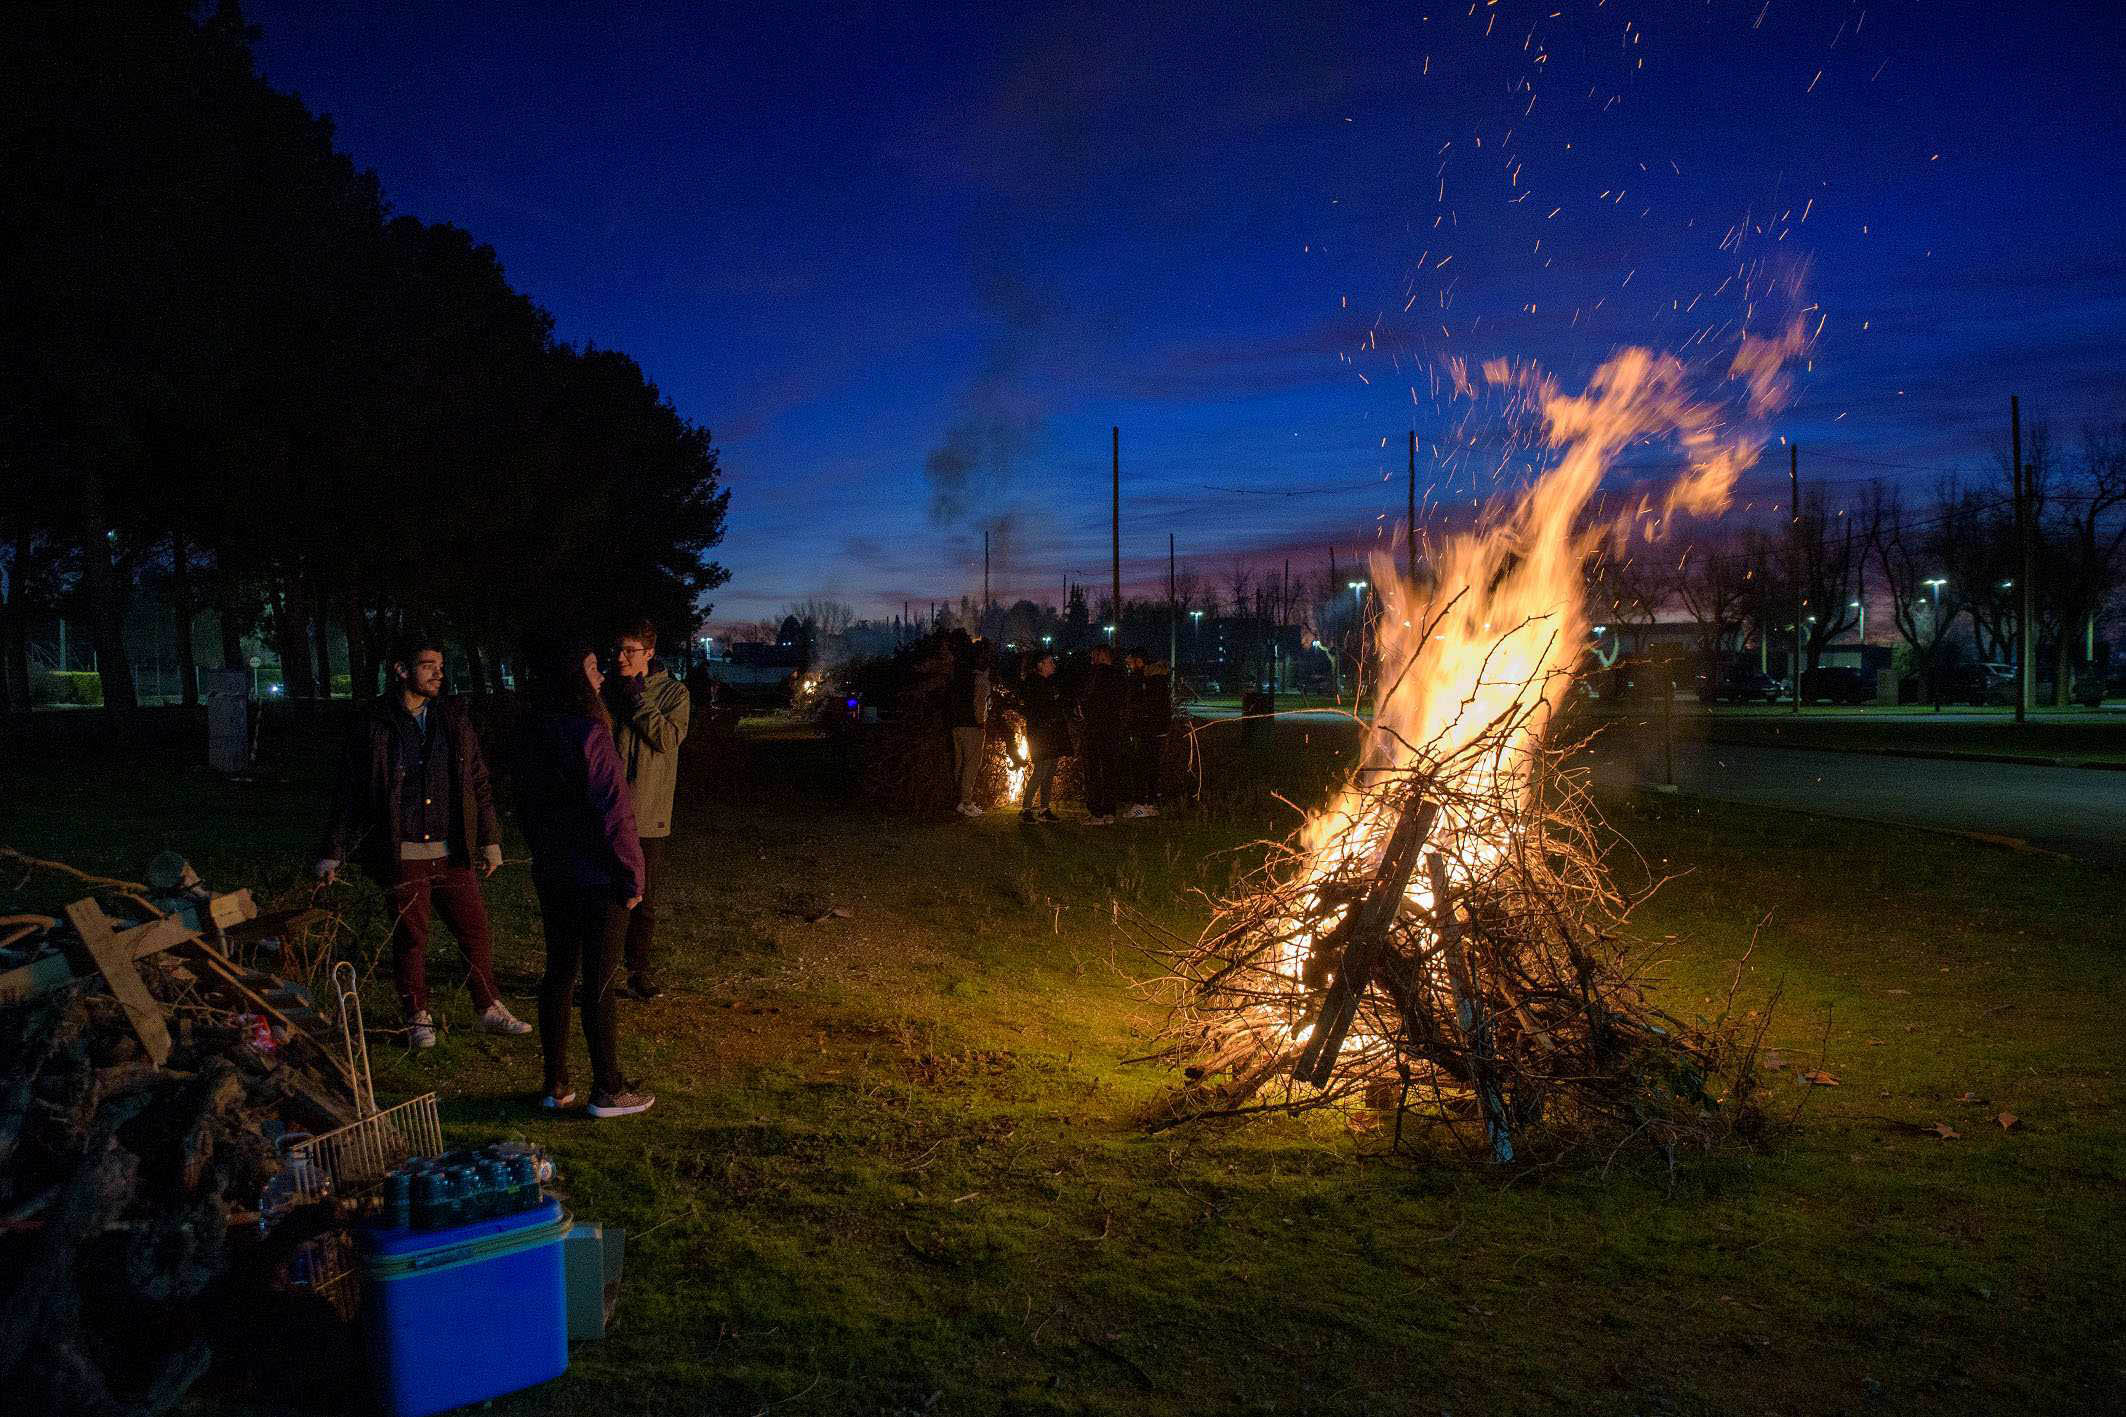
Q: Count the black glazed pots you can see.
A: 0